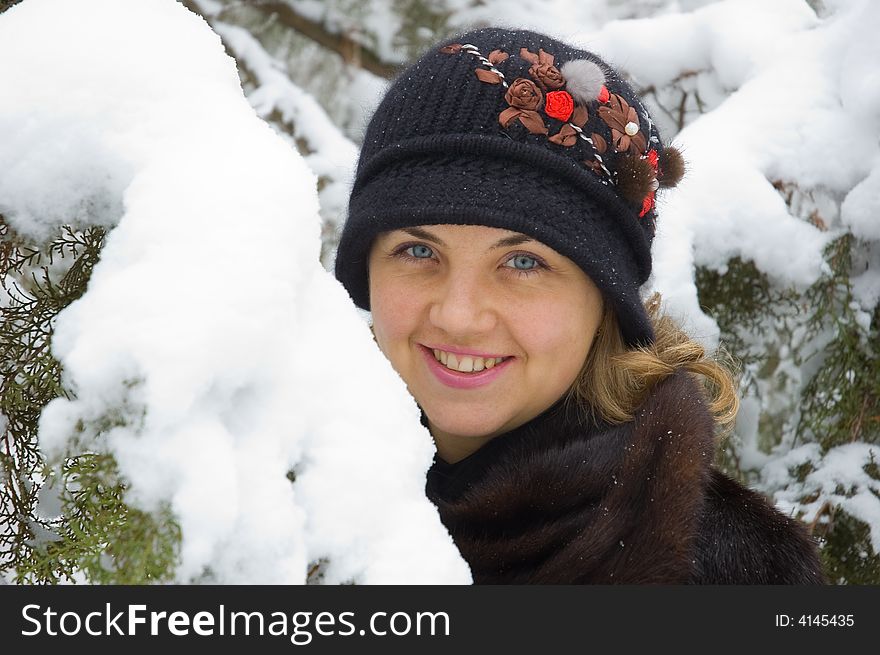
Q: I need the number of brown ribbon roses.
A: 2